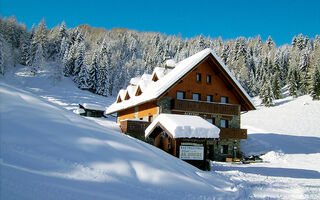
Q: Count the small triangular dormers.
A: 4